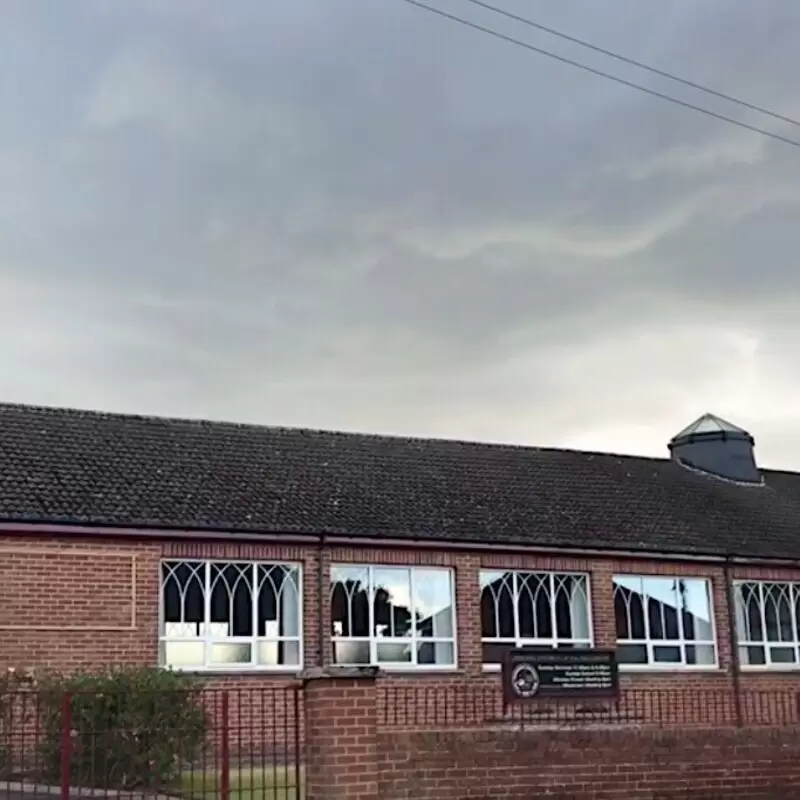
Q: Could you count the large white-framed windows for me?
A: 5